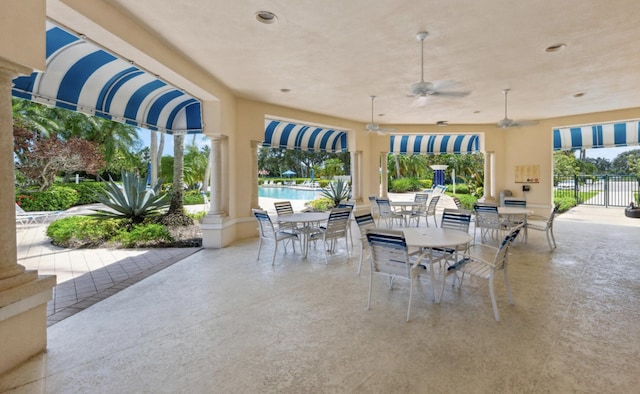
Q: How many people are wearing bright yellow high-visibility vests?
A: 0